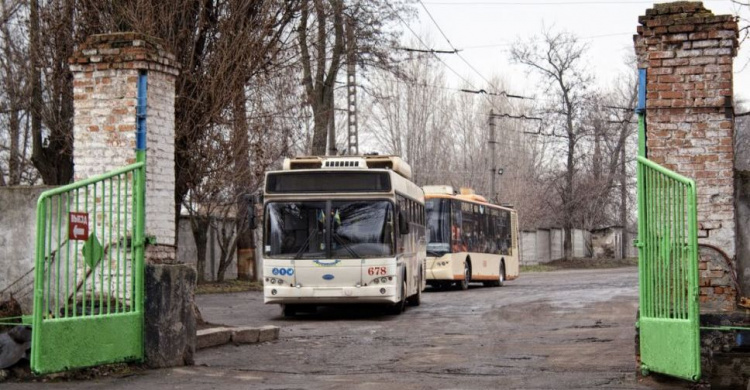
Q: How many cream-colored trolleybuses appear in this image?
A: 2